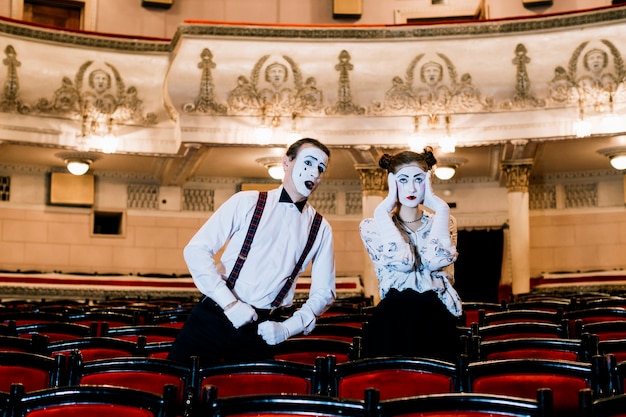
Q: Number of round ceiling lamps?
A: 4